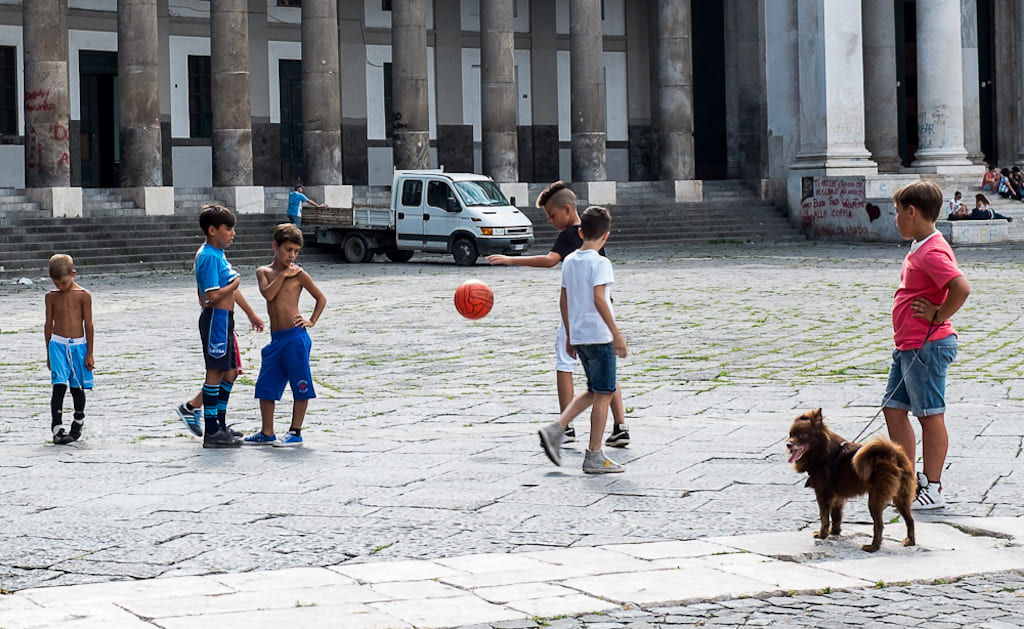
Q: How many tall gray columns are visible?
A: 8